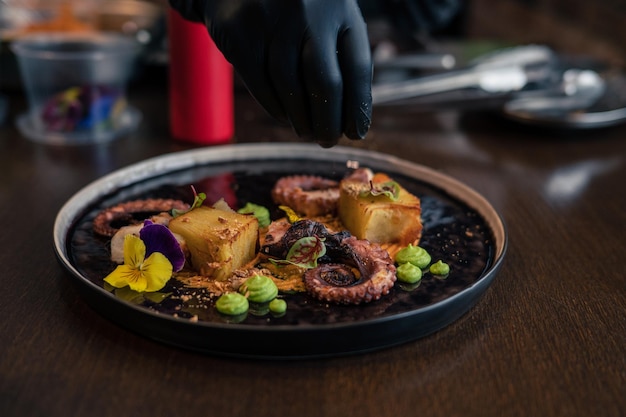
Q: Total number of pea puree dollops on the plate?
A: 7